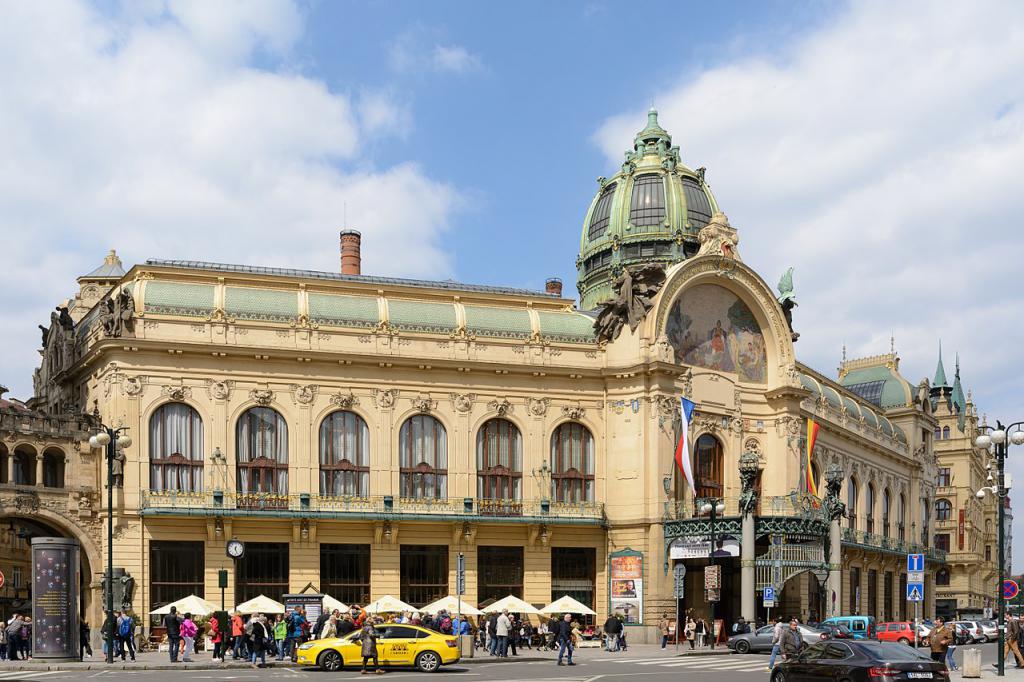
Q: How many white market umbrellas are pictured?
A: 7